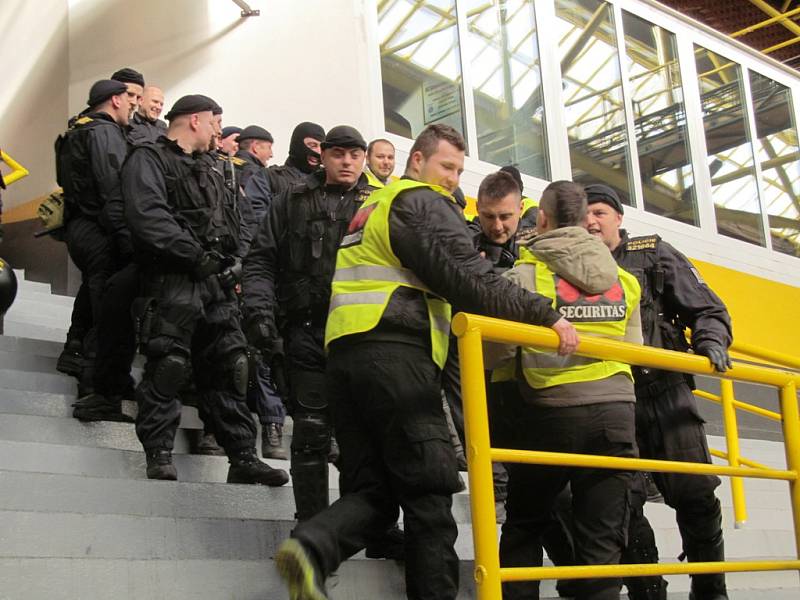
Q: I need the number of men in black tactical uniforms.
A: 11